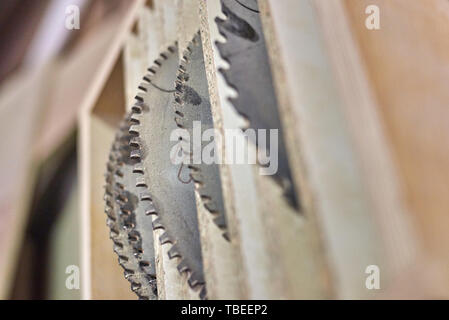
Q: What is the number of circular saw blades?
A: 5